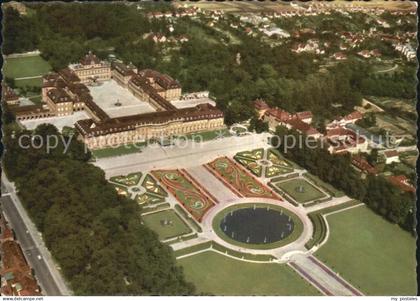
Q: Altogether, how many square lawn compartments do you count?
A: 2